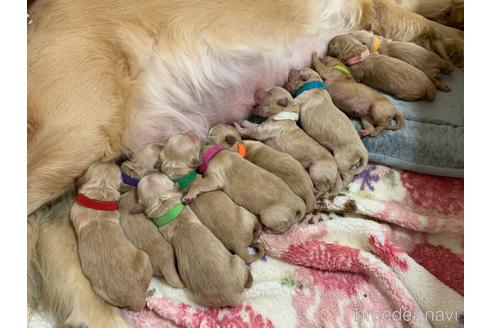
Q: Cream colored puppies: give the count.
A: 11